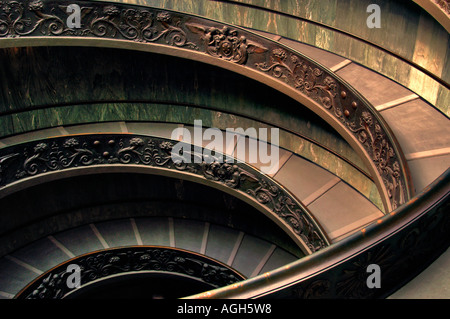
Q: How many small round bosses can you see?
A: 6